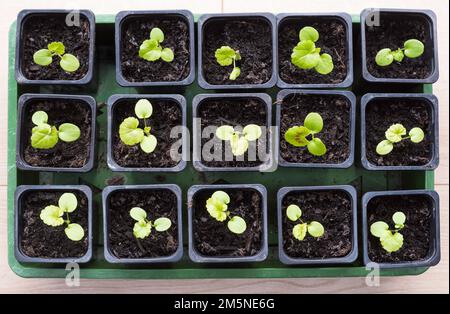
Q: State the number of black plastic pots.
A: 15